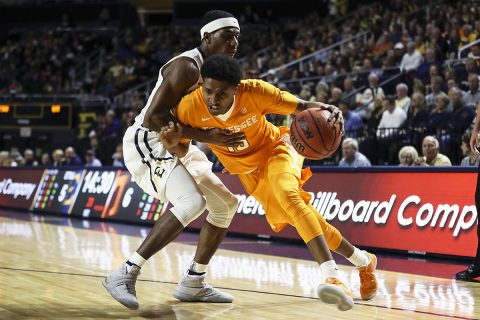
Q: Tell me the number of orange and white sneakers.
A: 2